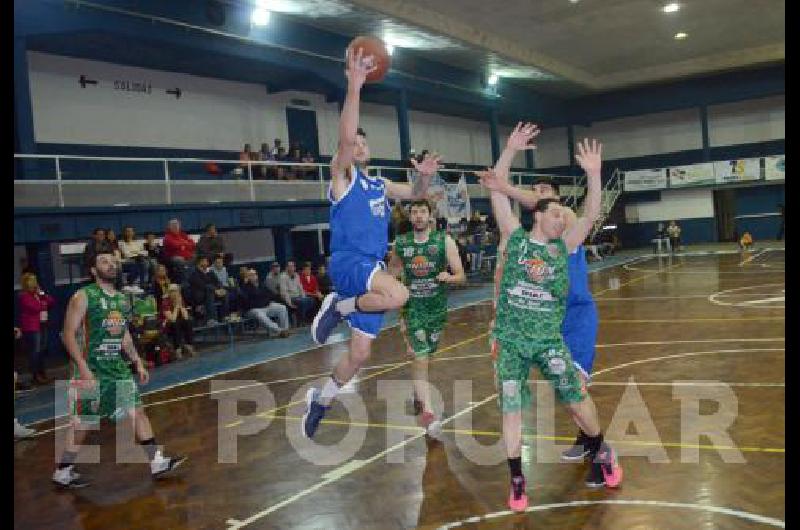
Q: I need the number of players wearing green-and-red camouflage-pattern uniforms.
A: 3